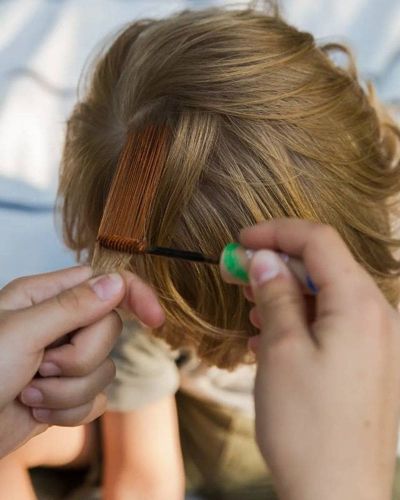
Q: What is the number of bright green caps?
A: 1